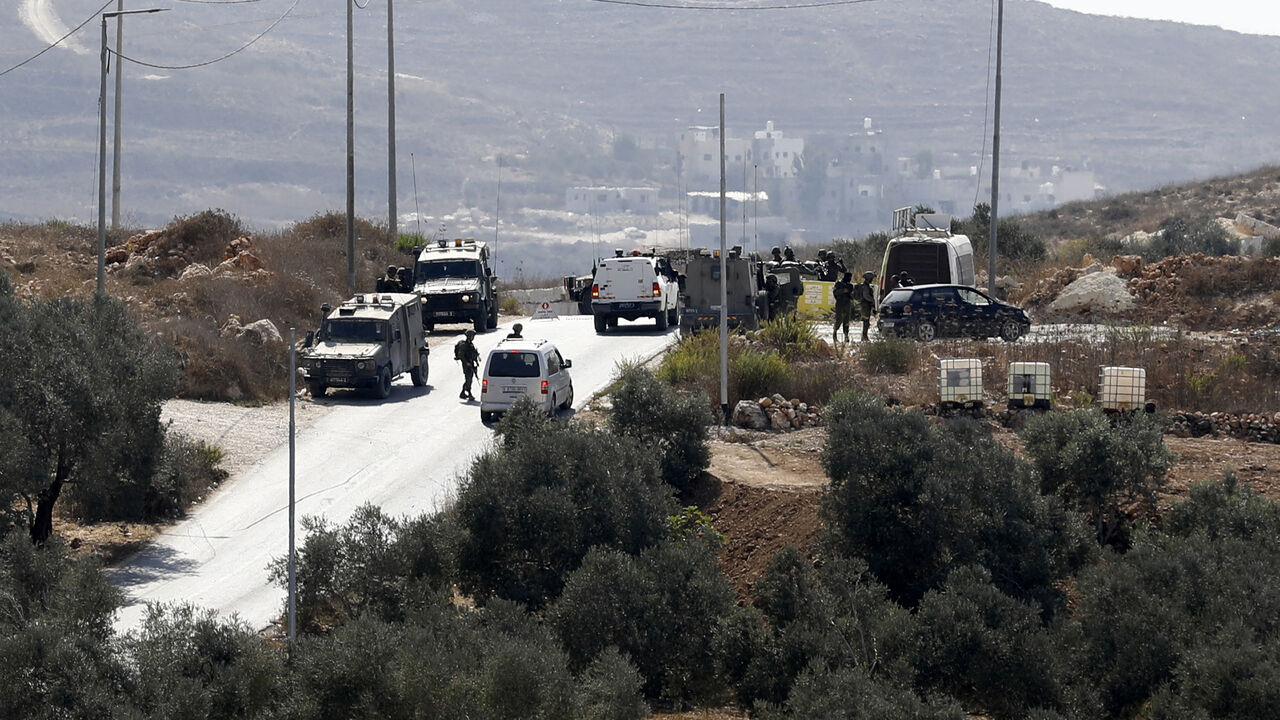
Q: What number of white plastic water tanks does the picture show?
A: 3